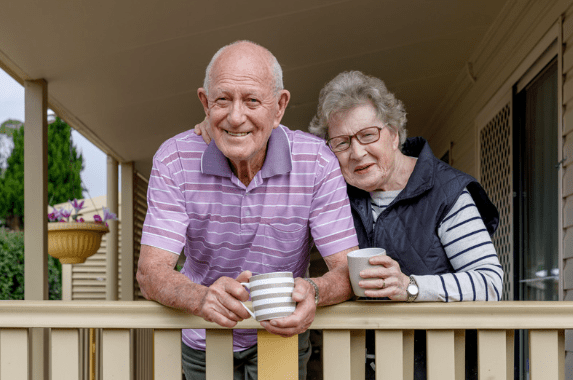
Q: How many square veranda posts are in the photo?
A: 2